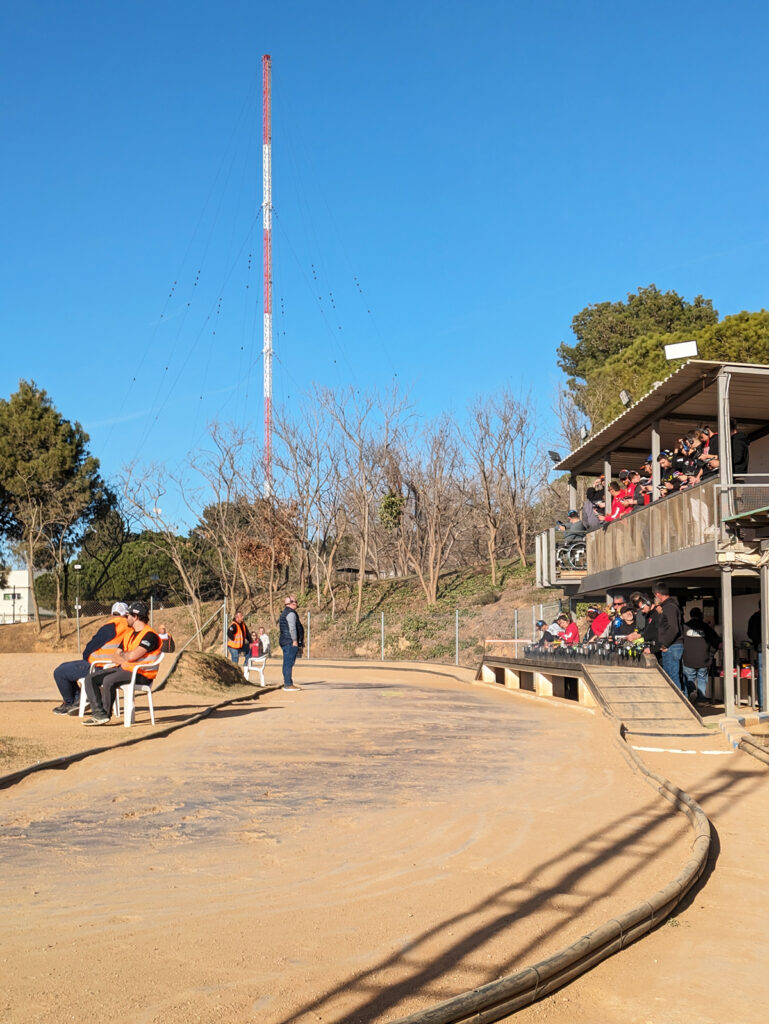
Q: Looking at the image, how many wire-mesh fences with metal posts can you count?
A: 1